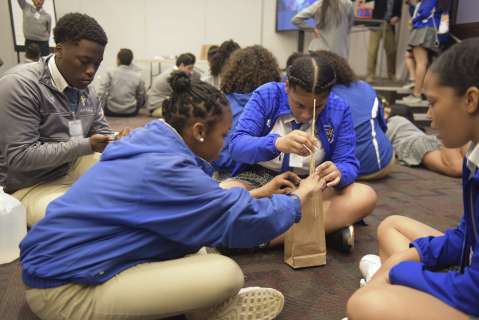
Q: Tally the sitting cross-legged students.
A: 4